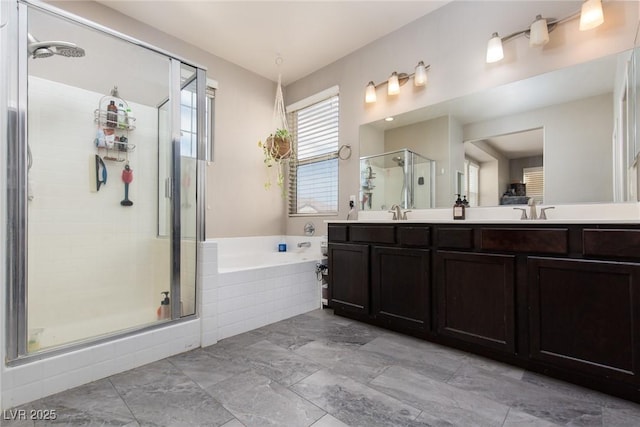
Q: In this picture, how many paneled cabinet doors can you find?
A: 4